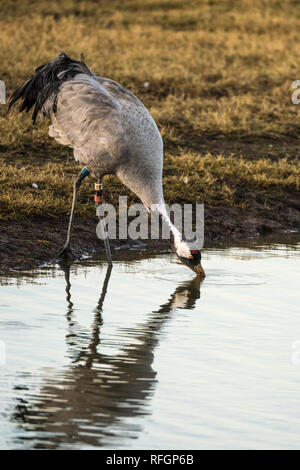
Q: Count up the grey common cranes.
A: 1